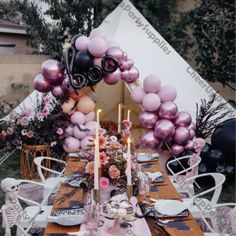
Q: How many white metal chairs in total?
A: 5